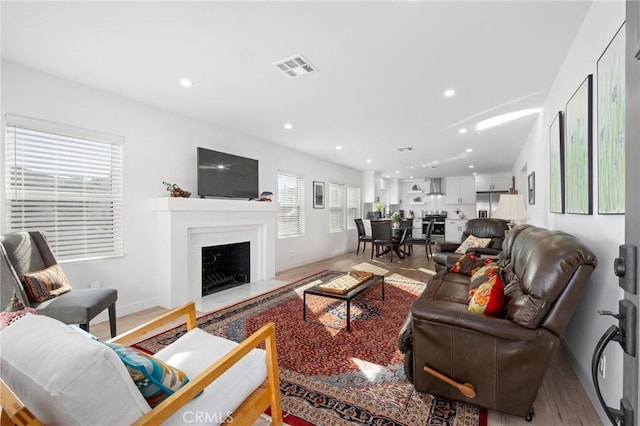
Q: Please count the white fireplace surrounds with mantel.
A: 1